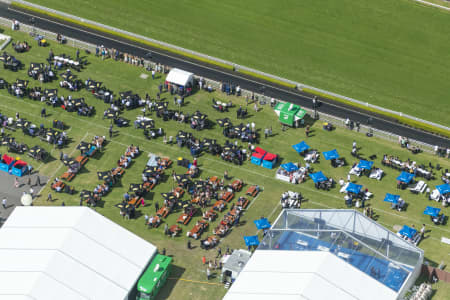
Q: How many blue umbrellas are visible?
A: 13